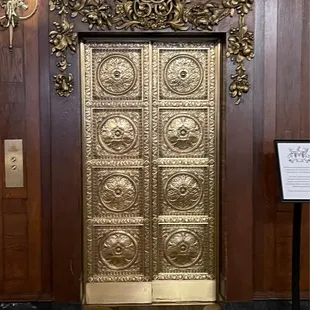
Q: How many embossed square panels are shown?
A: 8